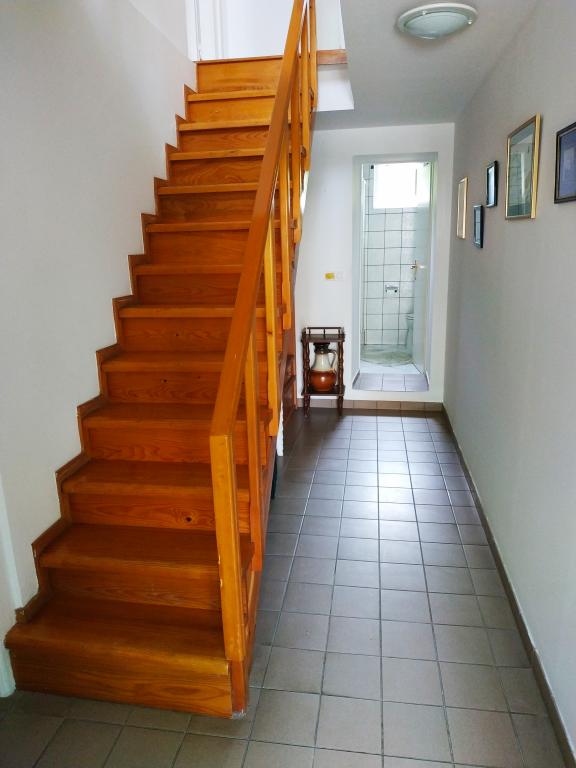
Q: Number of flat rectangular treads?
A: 12